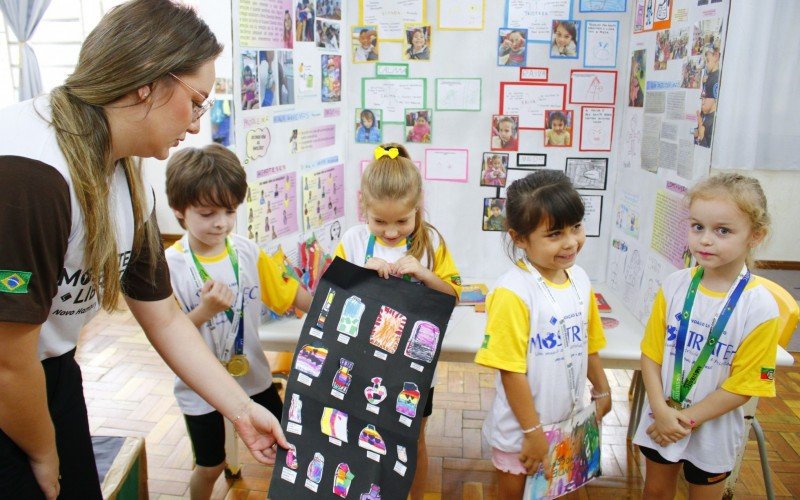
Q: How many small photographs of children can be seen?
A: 10